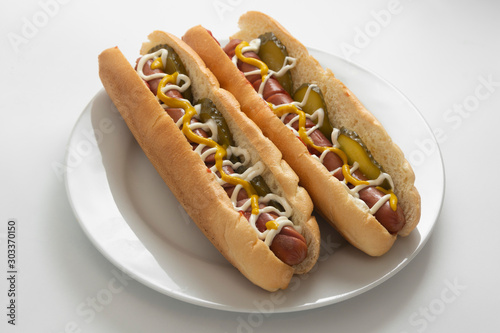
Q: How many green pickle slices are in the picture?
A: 6